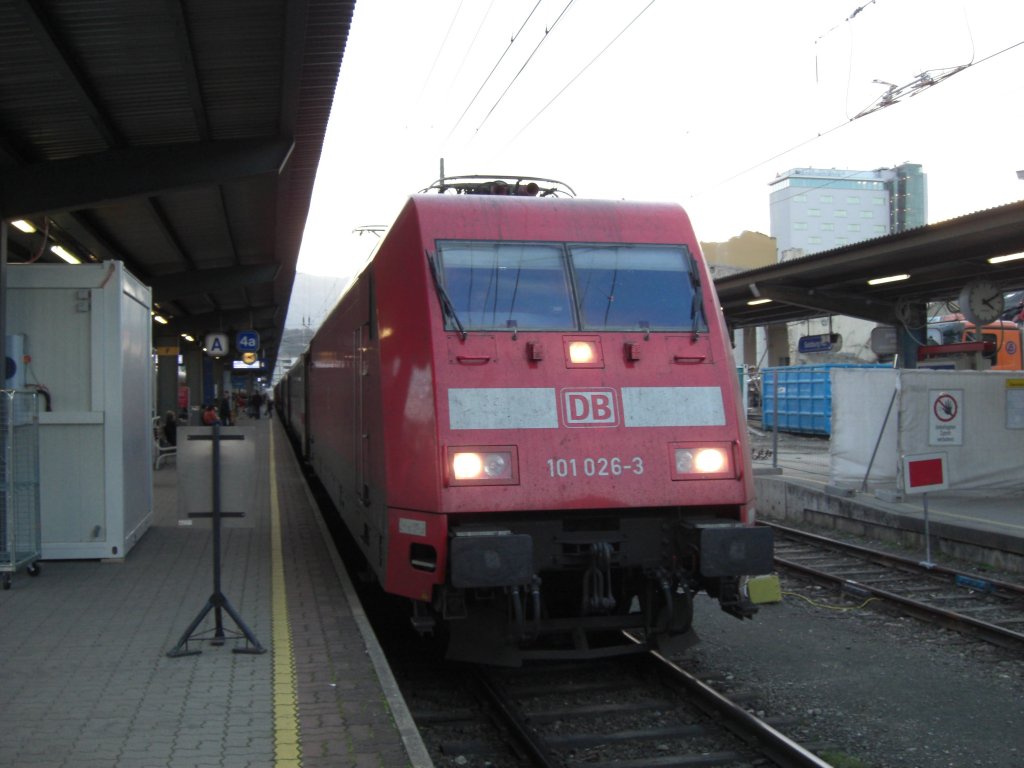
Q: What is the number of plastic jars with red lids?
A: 0